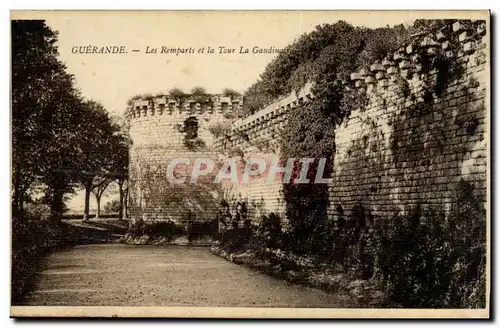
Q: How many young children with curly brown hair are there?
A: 0